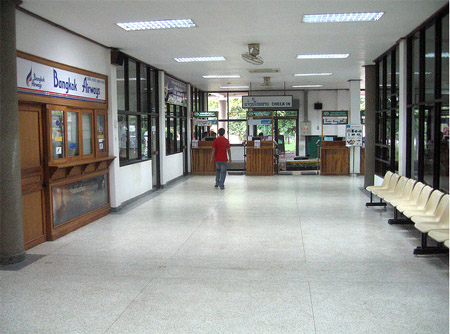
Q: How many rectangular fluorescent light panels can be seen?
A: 8